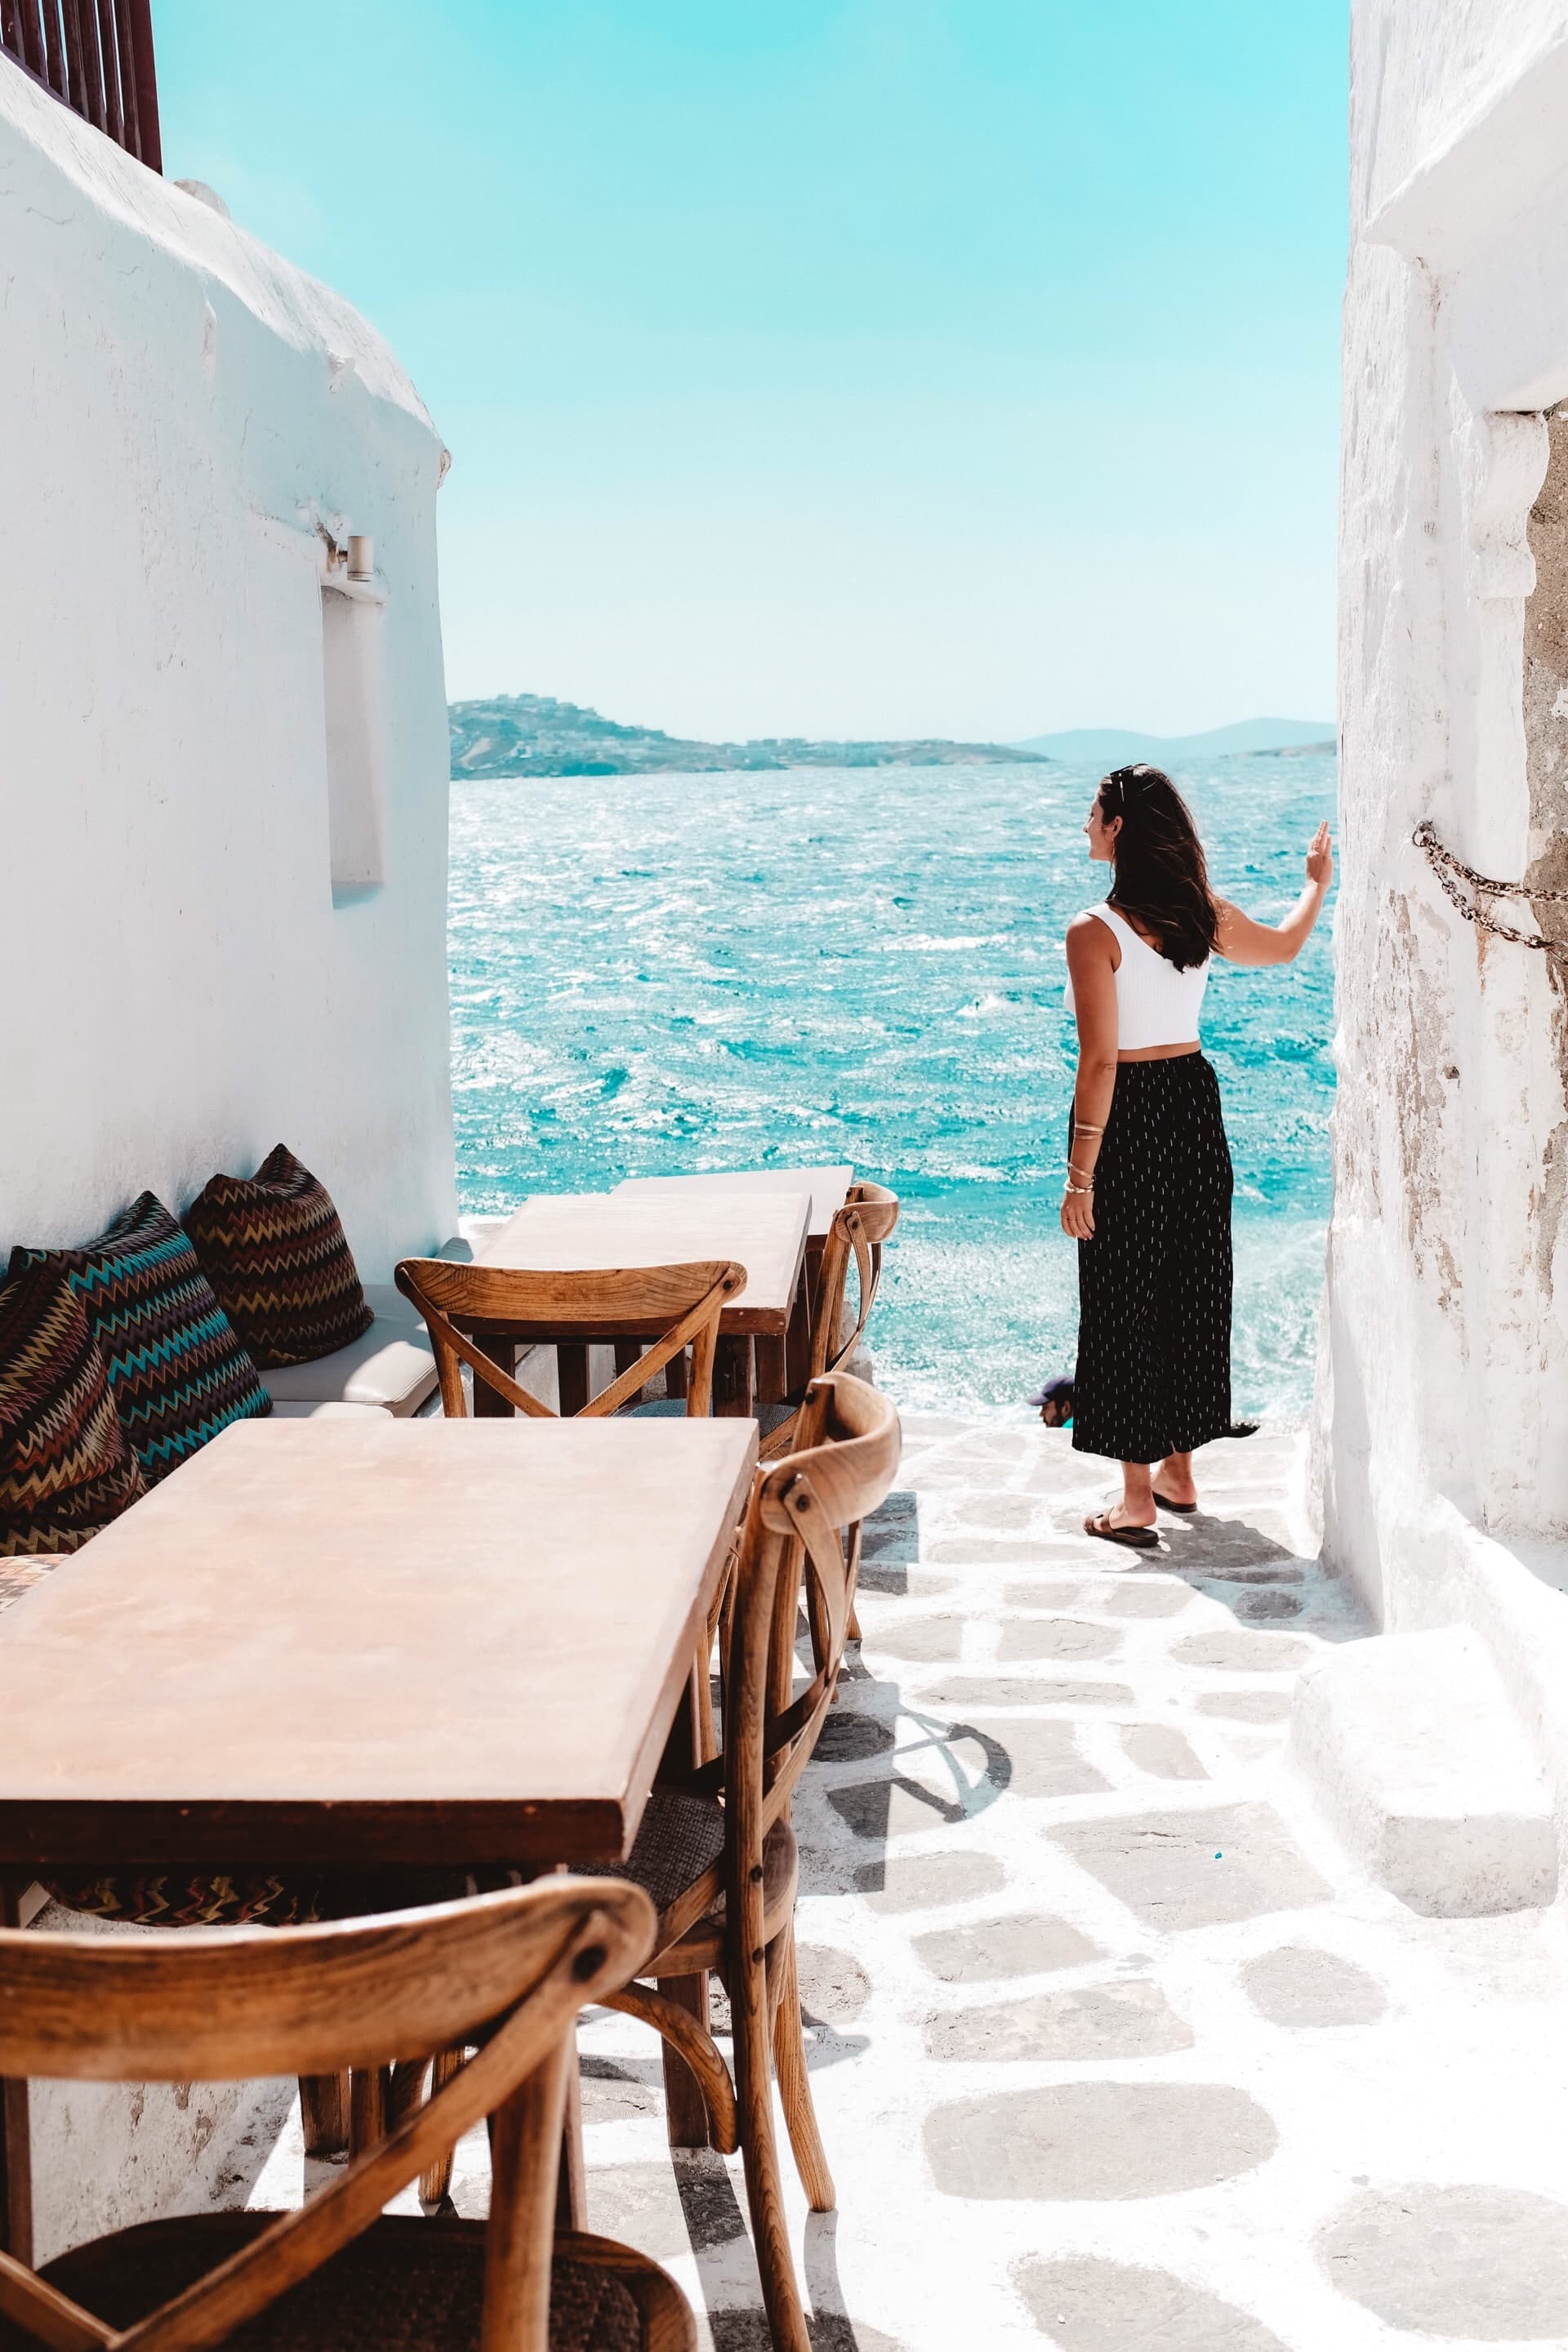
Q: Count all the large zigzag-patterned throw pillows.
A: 3